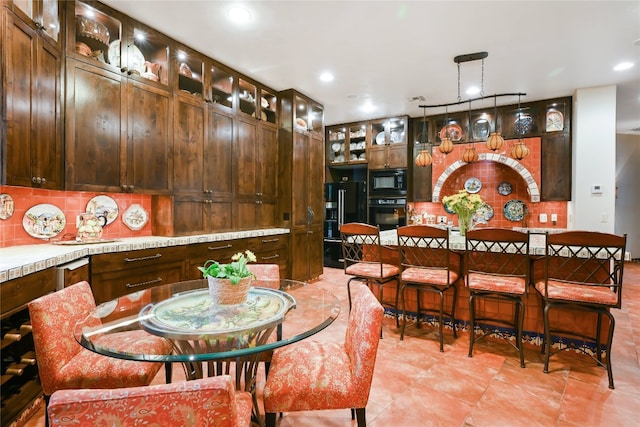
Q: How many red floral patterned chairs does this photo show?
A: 4